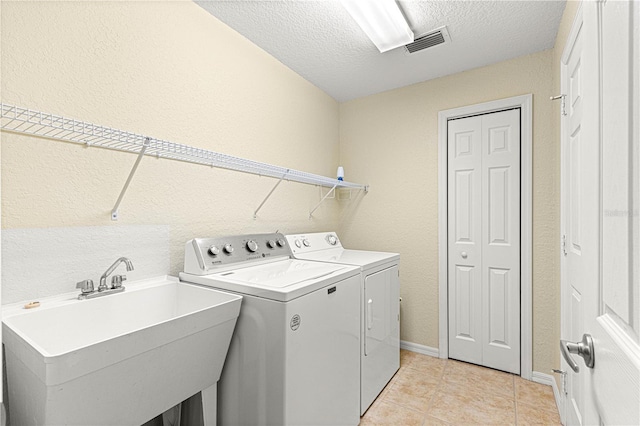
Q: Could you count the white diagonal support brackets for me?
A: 3